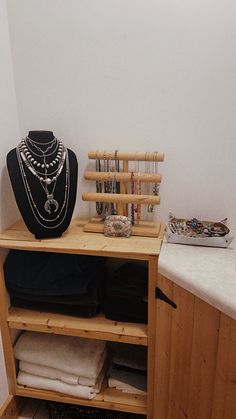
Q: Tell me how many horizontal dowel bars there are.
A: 3